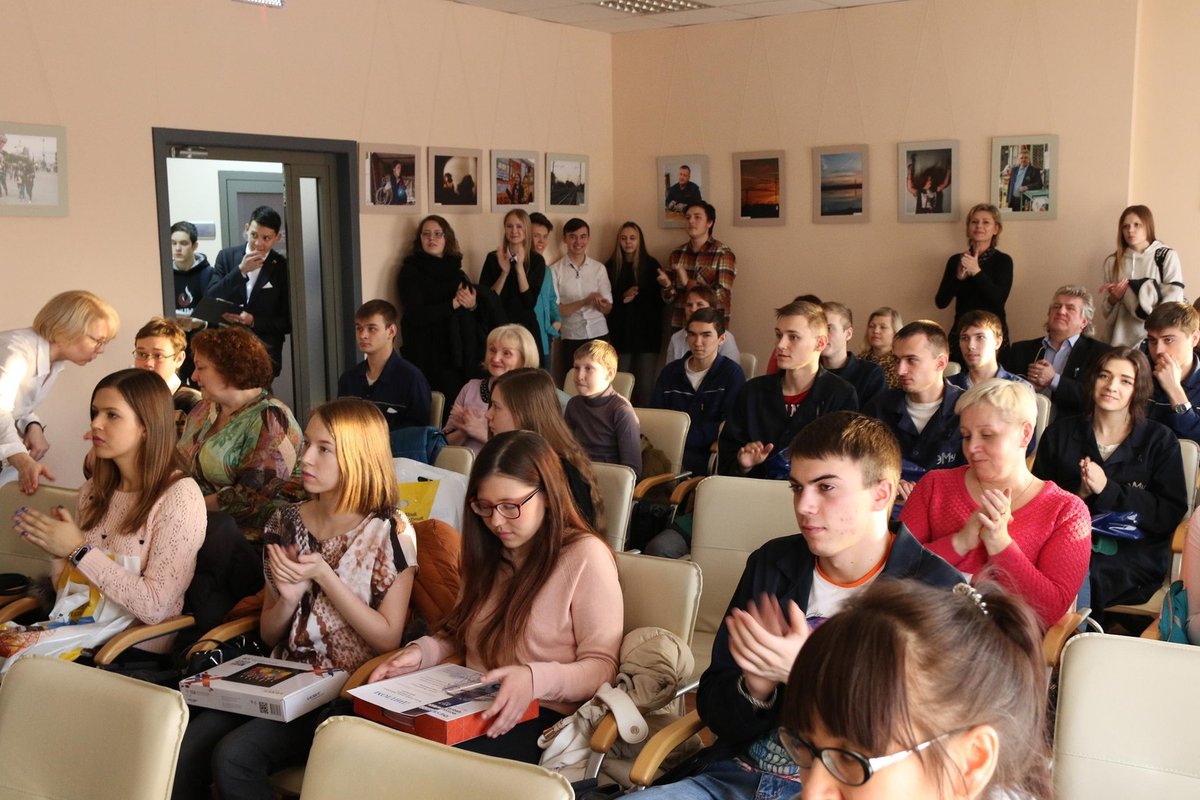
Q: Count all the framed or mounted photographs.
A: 10